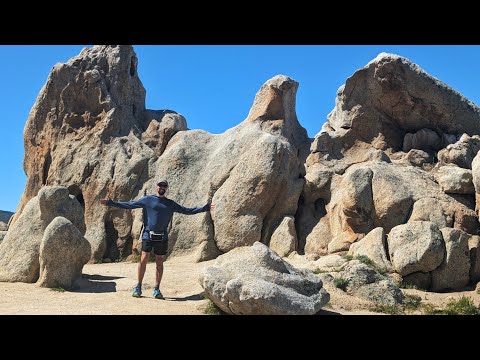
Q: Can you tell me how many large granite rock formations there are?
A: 3